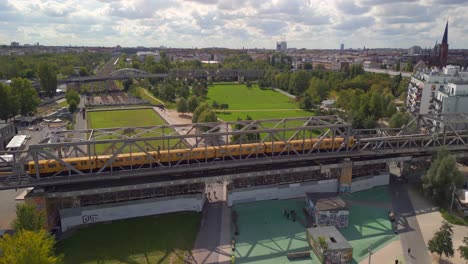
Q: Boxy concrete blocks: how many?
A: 2